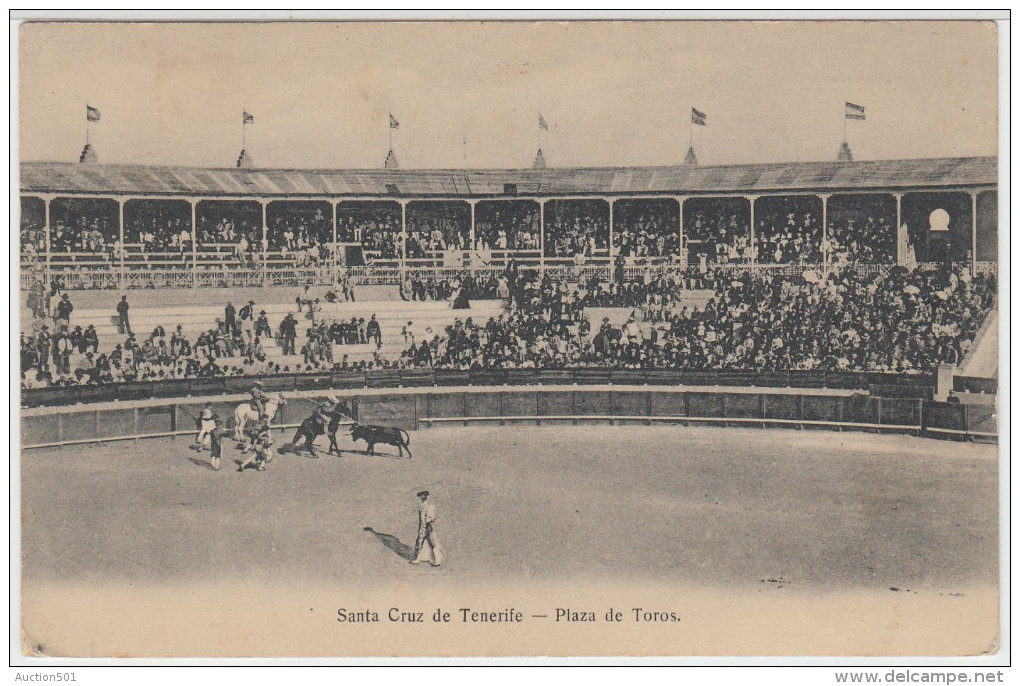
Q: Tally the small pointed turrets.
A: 6